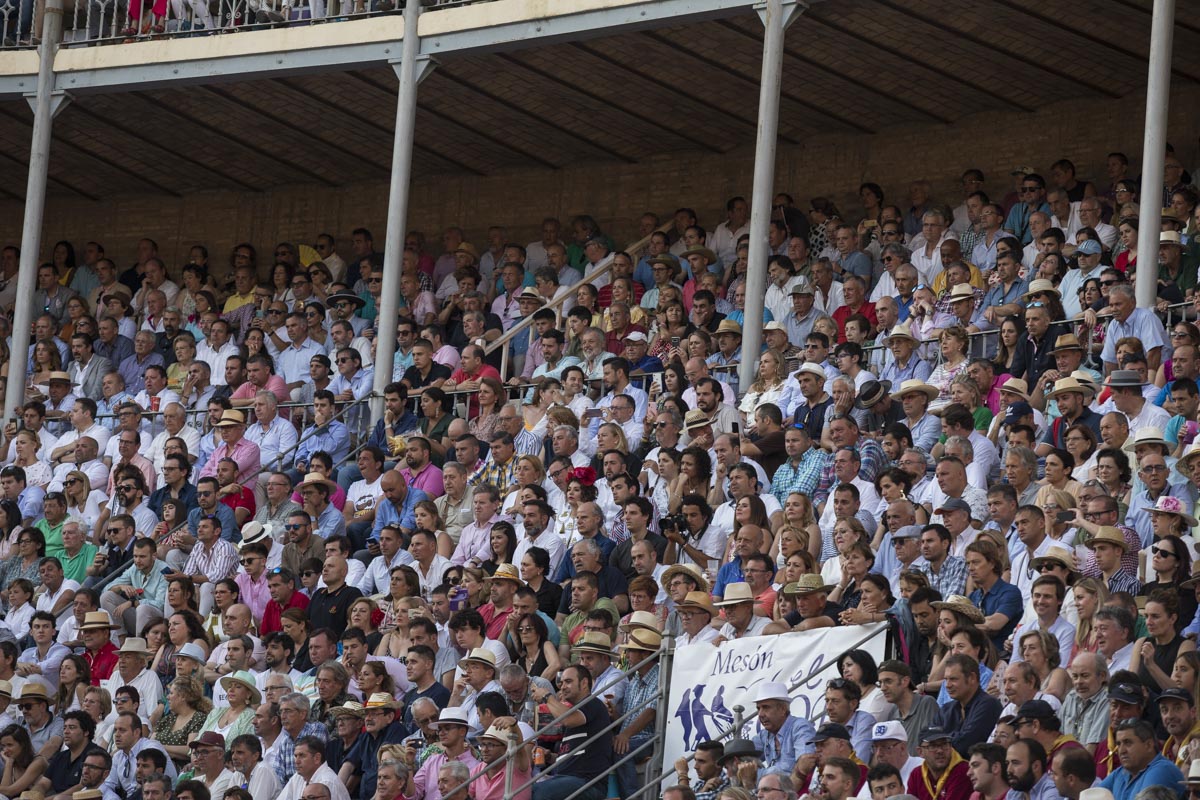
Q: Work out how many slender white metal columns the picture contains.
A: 4